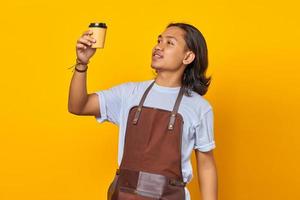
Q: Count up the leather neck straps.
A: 2